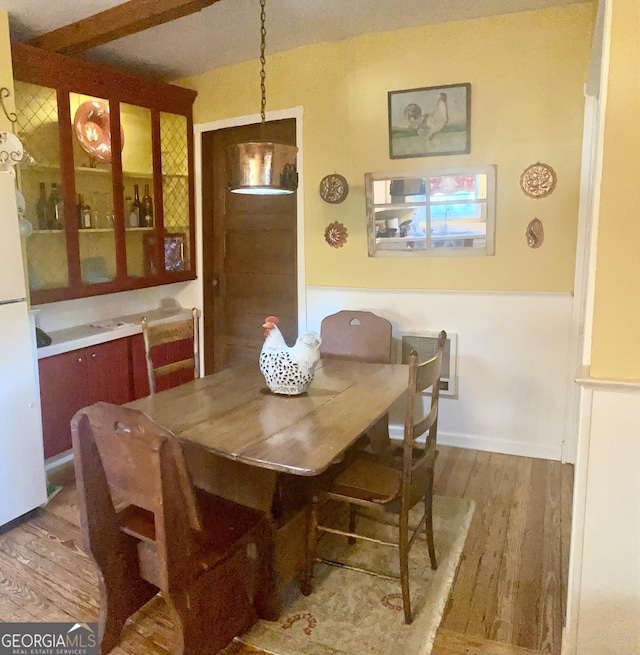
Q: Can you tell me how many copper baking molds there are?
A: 4